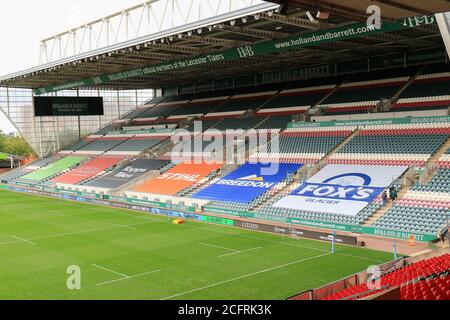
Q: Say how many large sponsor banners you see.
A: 6